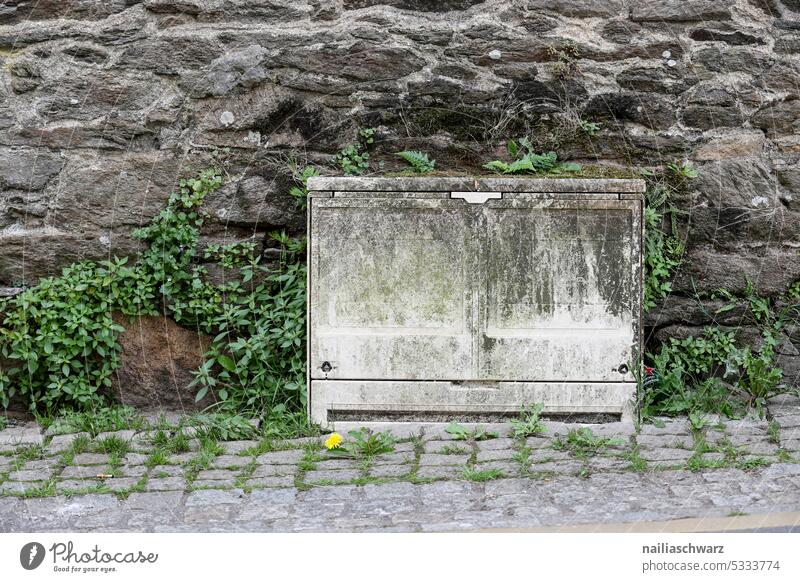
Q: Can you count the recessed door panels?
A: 2